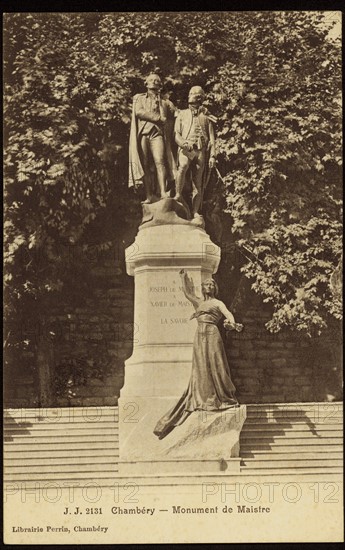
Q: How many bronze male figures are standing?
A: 2